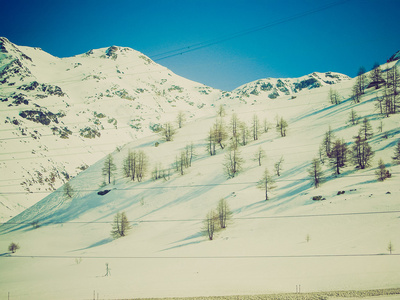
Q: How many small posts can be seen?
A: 5